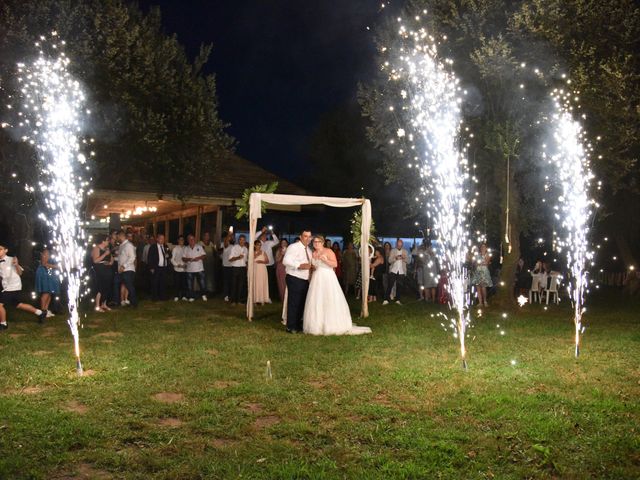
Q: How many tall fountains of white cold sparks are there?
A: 3